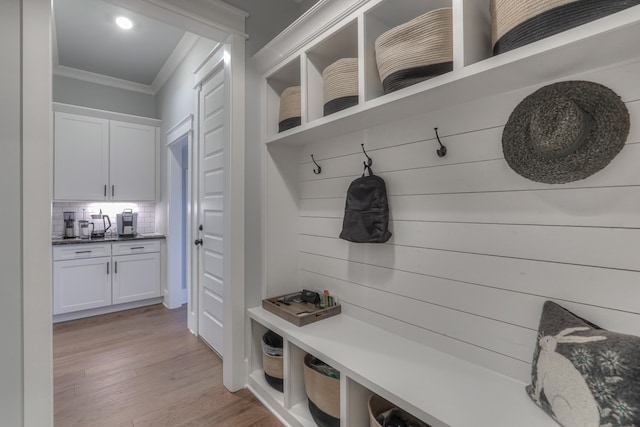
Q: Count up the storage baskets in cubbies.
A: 7